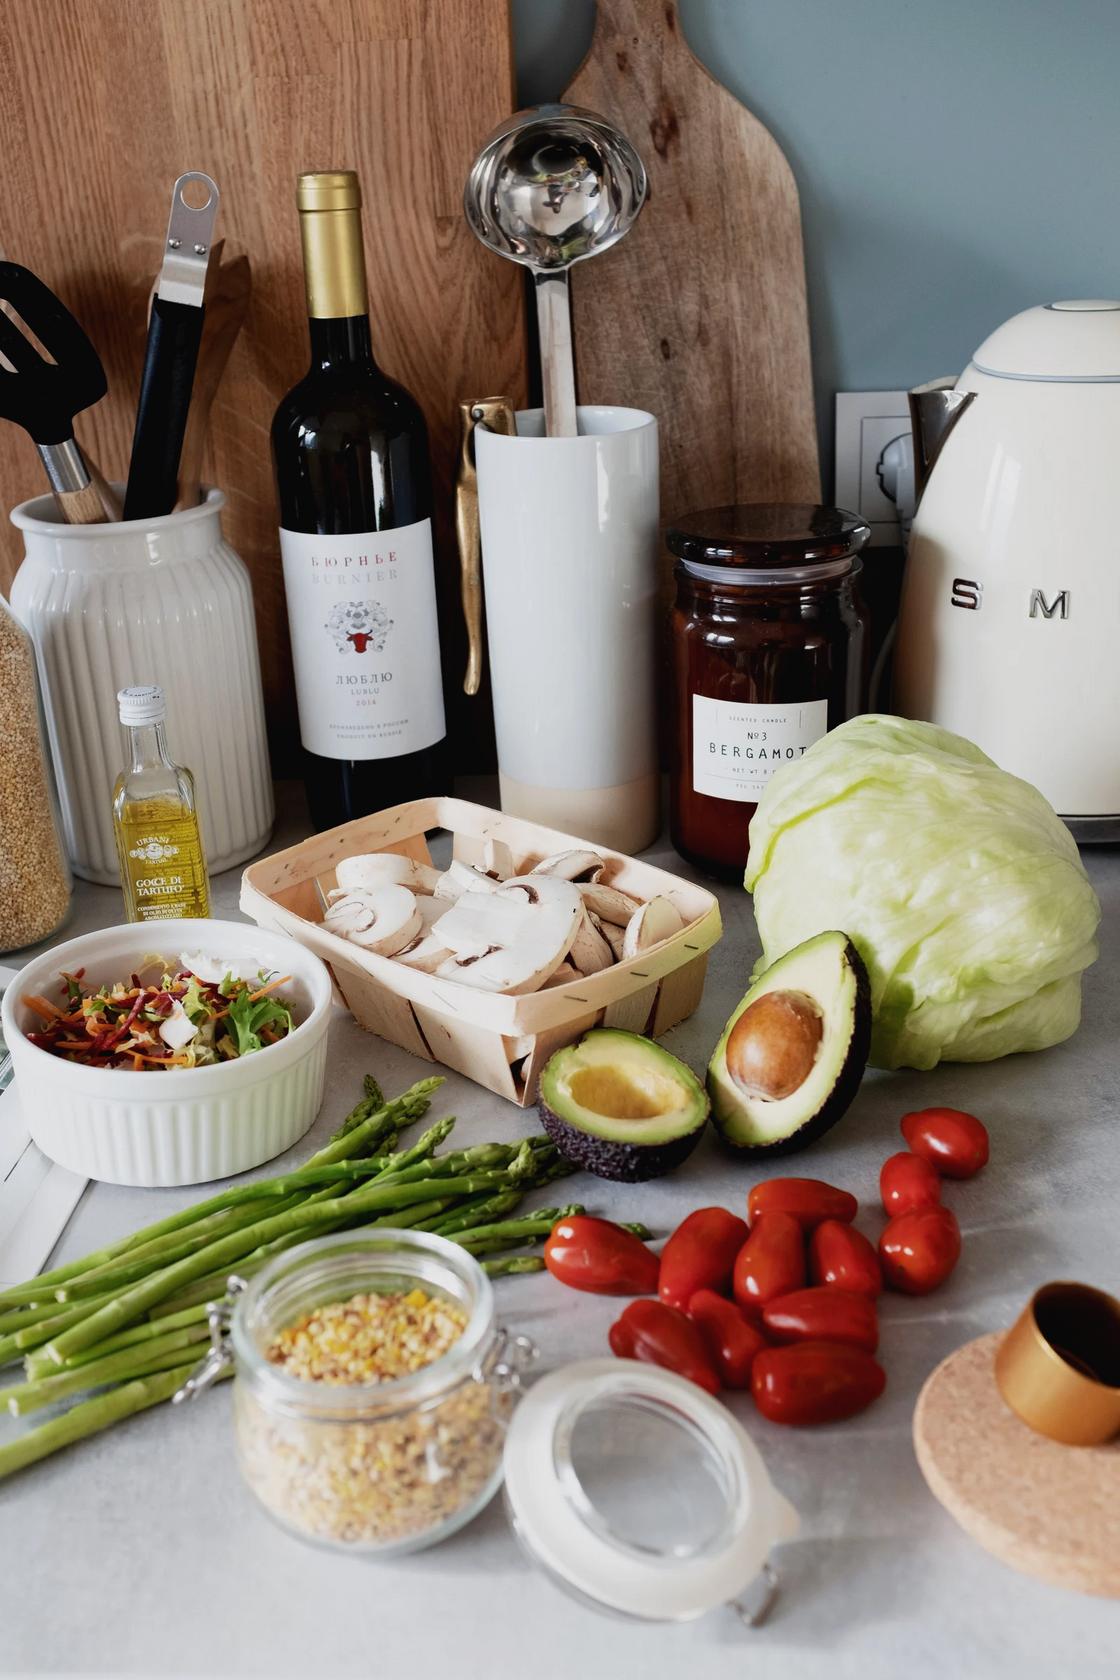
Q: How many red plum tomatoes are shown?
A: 12